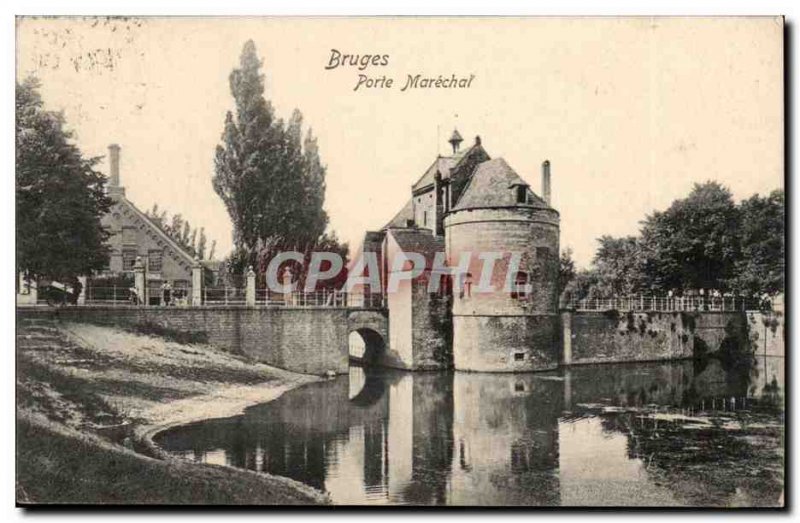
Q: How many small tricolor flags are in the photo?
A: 0